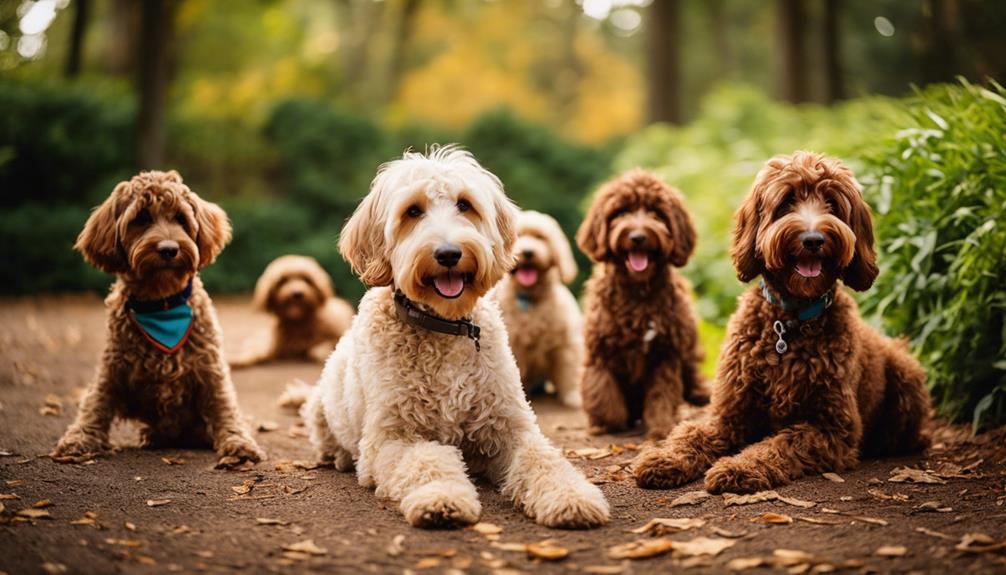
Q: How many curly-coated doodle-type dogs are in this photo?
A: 6